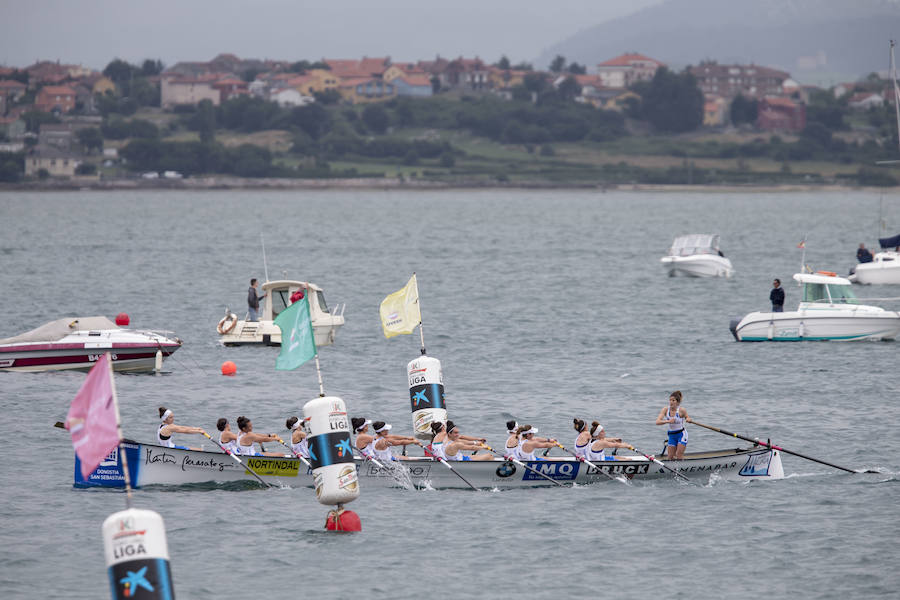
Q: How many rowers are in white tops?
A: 13